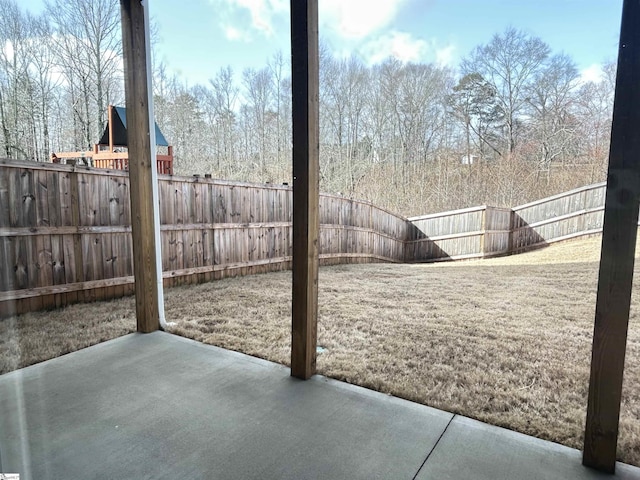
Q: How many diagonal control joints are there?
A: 1